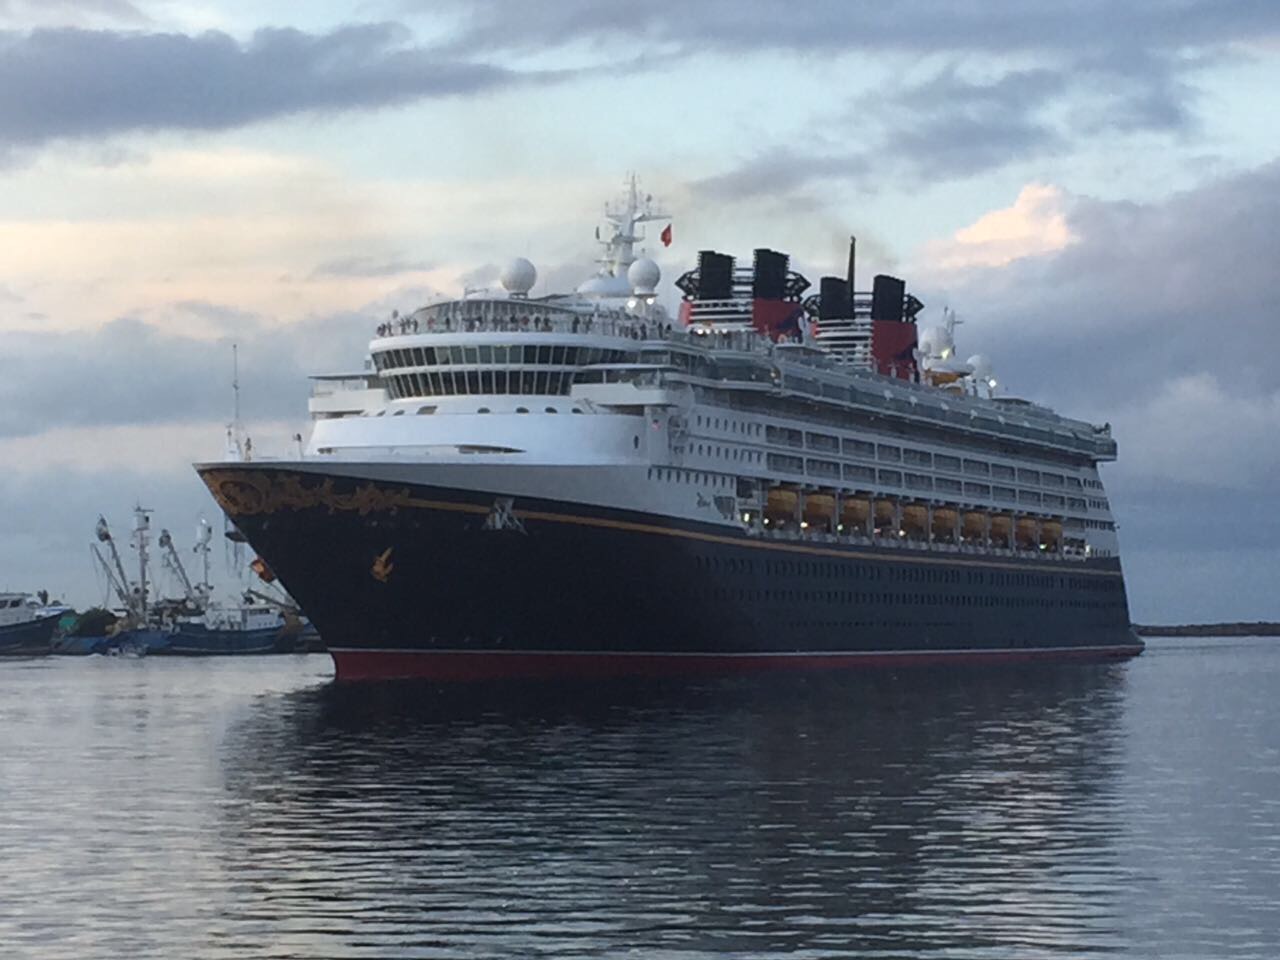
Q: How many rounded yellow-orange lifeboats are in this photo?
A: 10